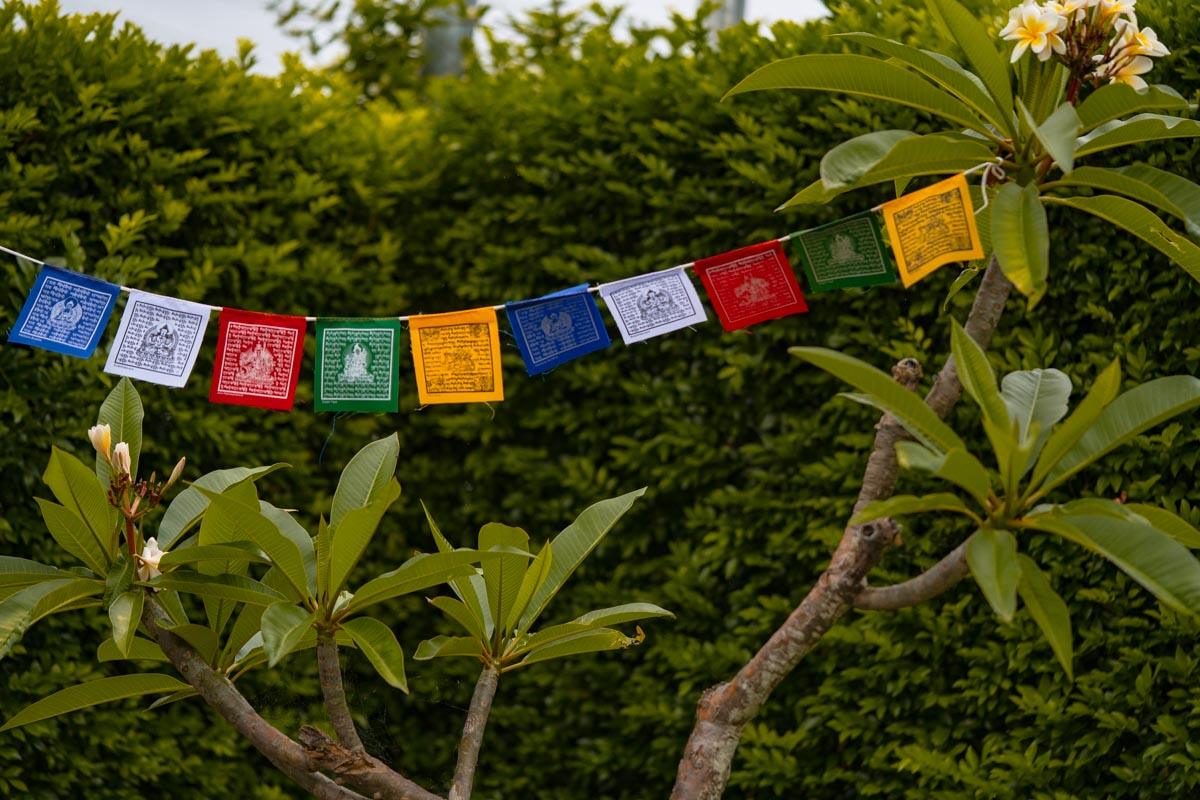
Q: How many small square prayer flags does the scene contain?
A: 10